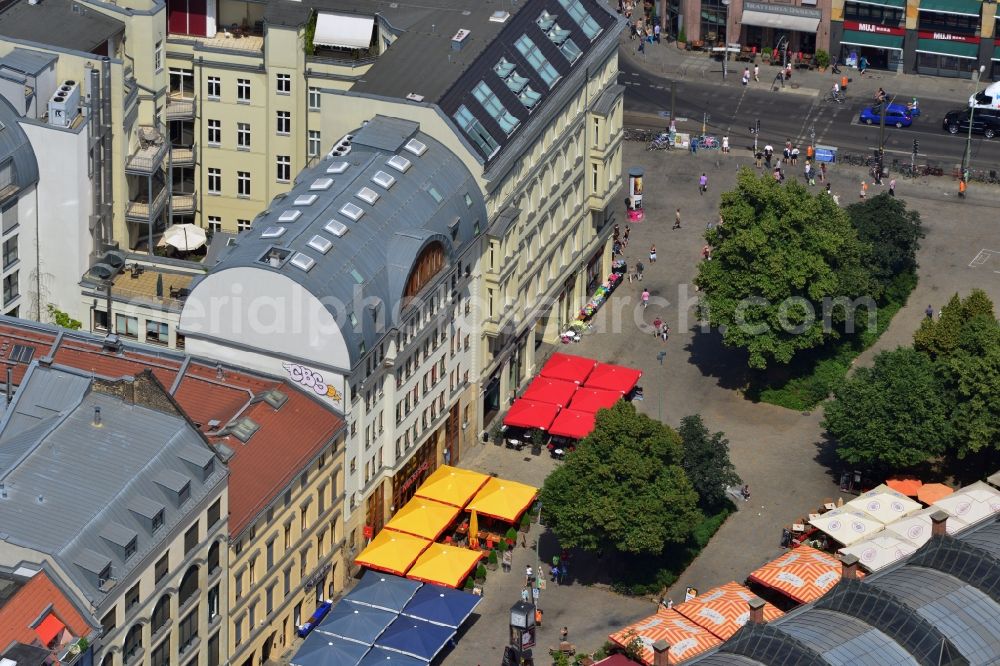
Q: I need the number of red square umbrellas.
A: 6